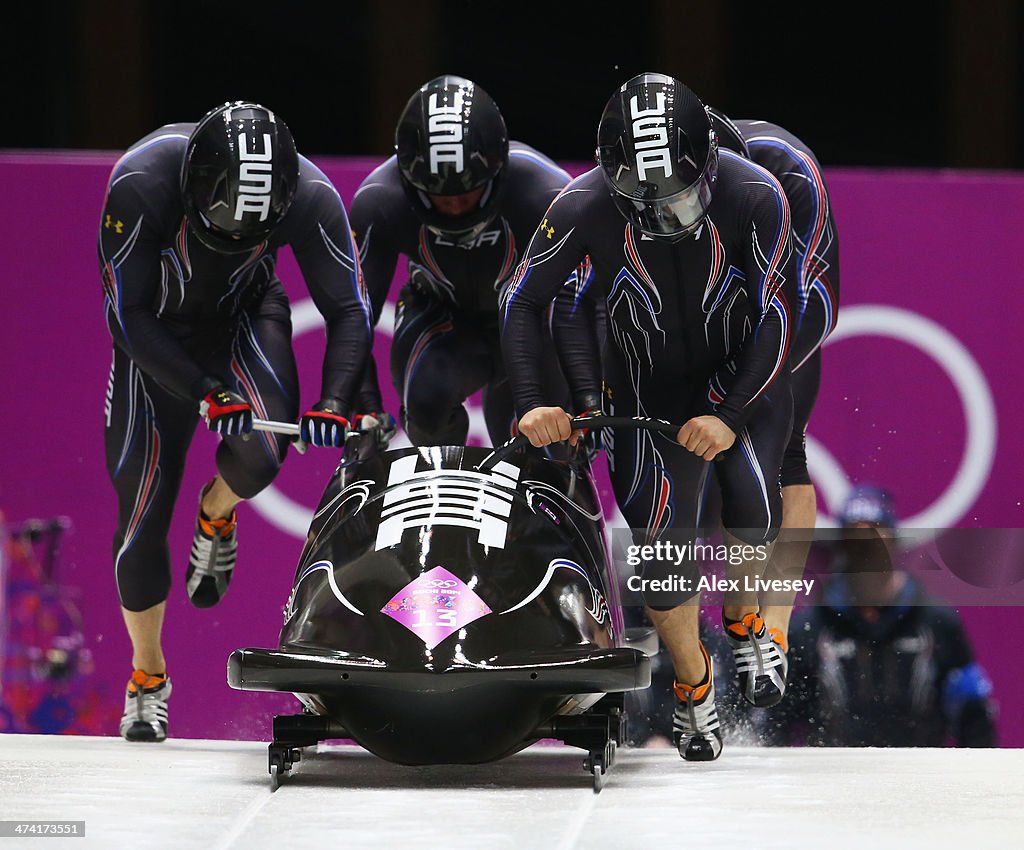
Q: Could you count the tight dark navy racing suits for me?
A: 4